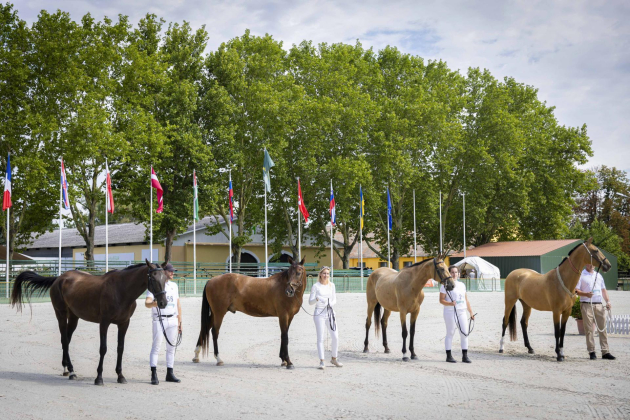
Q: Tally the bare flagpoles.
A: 3